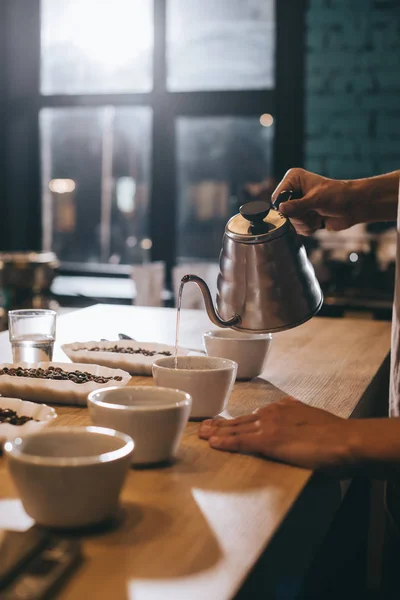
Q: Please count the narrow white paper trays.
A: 3